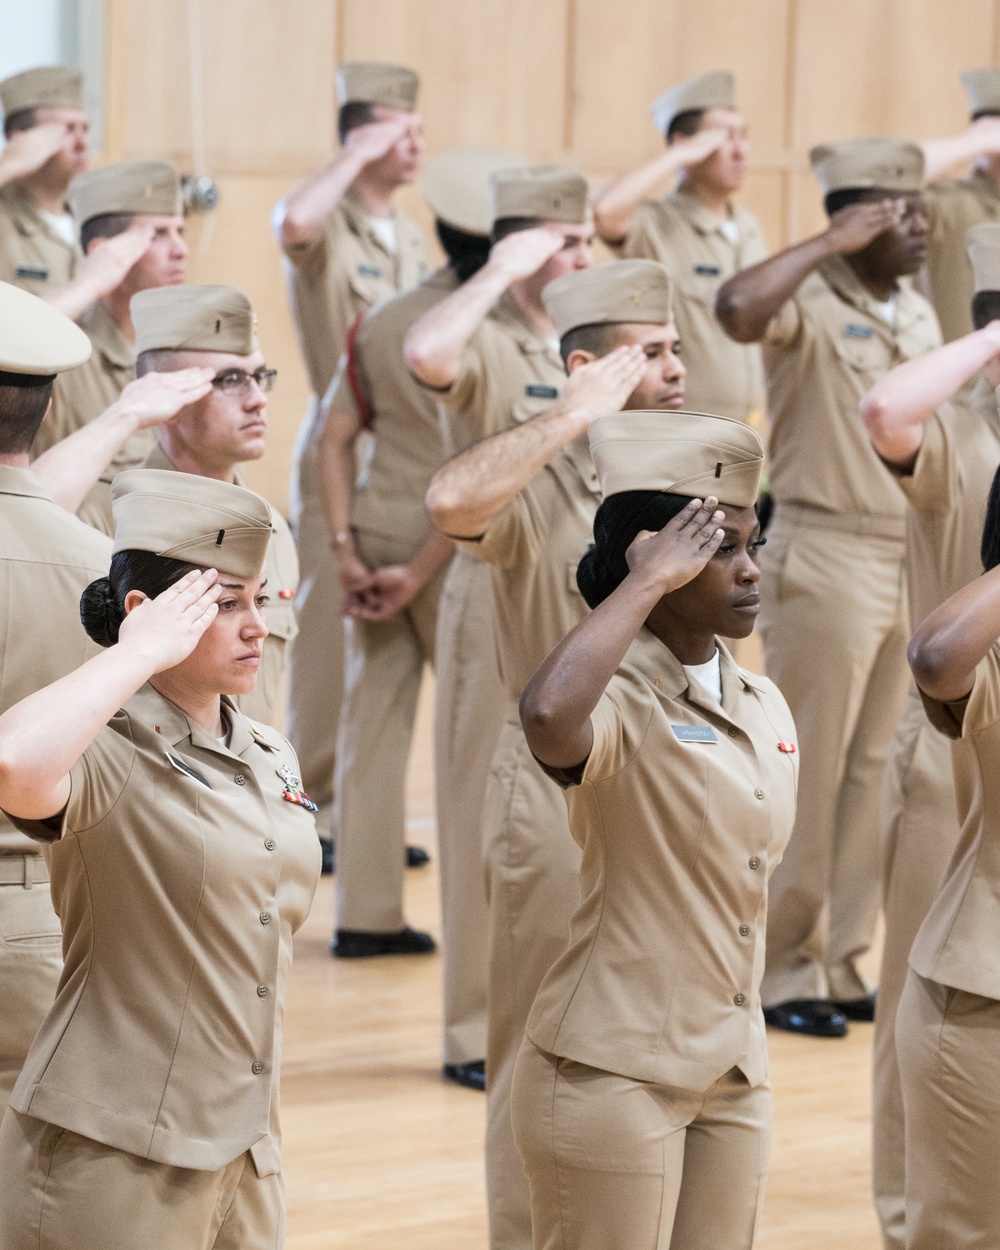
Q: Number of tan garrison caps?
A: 12